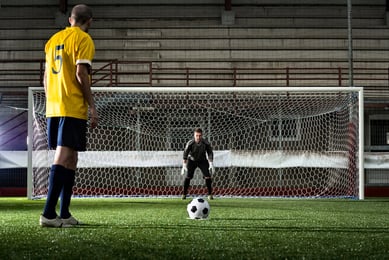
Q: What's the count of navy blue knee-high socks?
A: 2